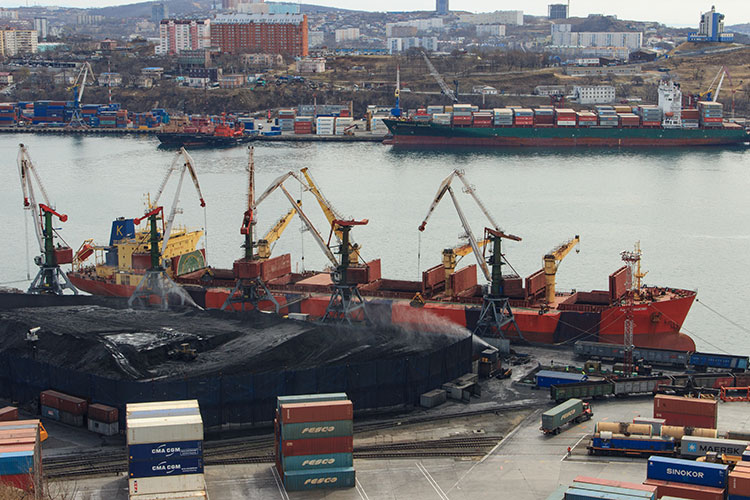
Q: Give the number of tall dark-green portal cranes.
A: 5